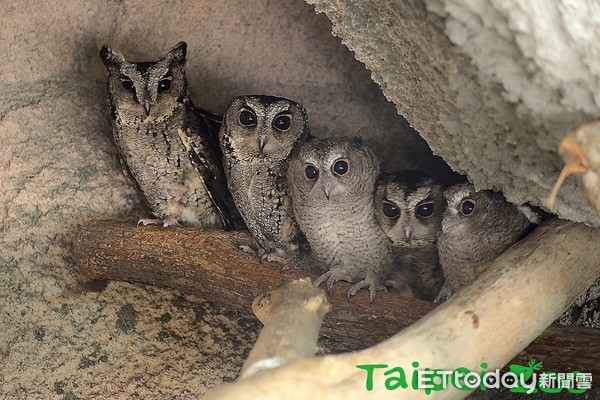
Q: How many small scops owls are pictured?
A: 5